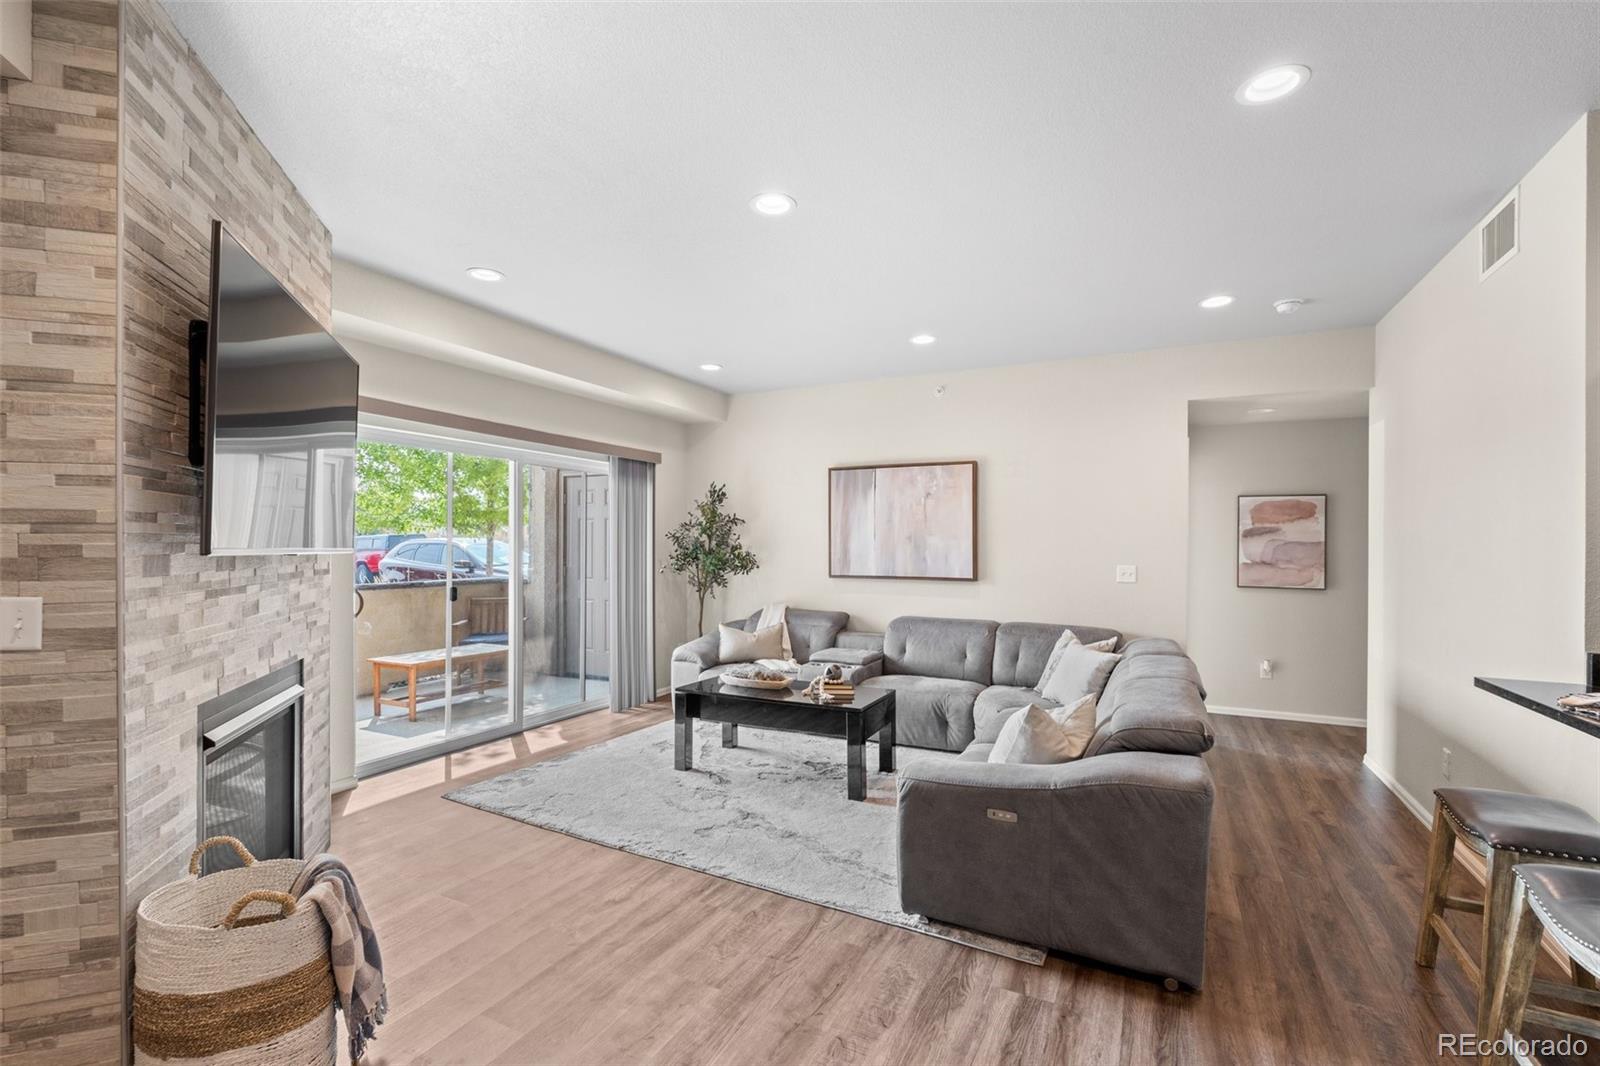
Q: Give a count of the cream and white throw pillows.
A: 4